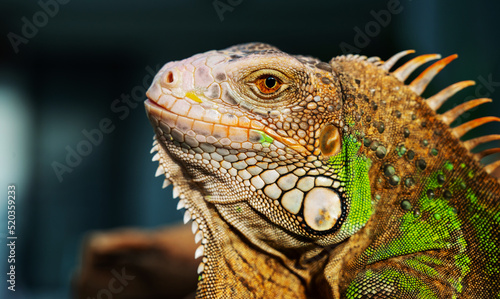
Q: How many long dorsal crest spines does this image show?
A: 9